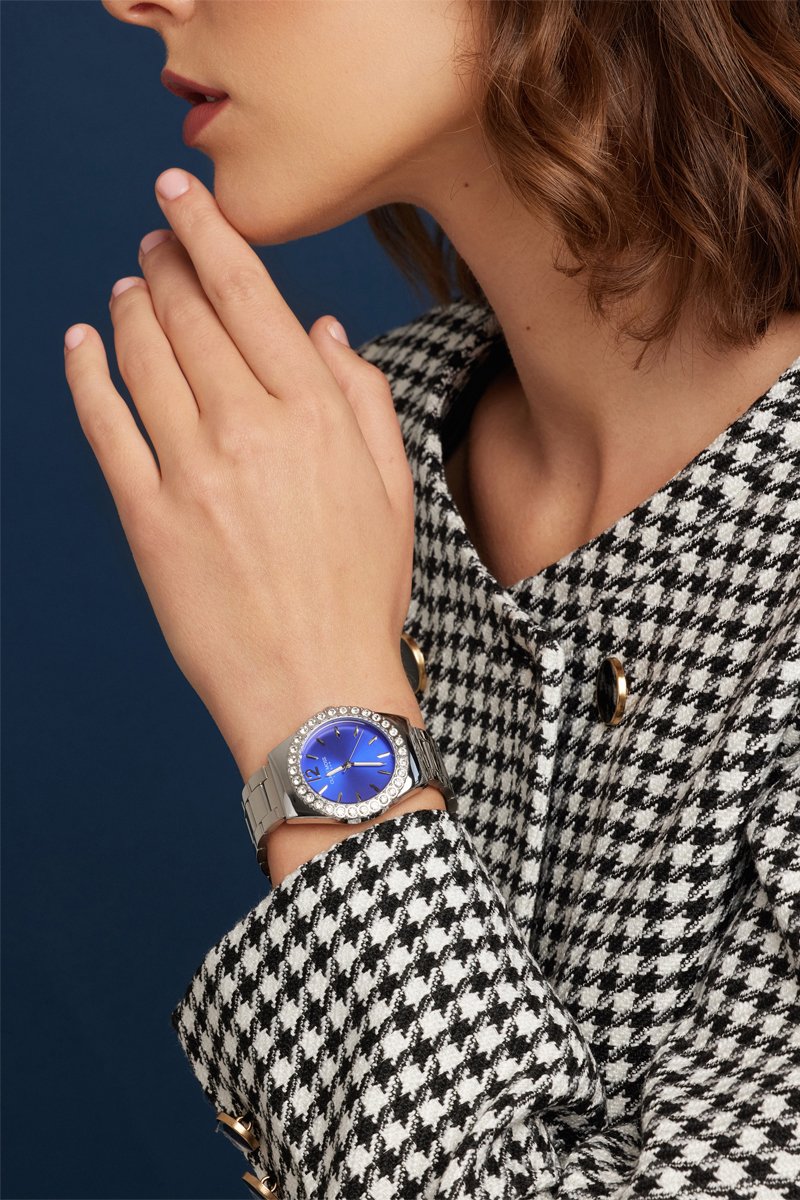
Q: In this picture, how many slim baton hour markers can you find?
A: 11